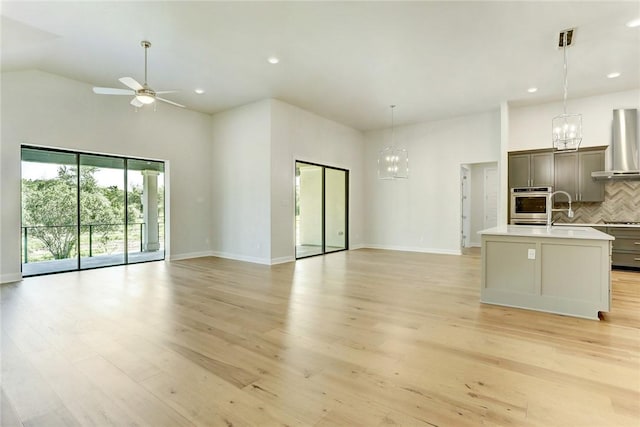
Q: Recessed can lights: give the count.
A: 5